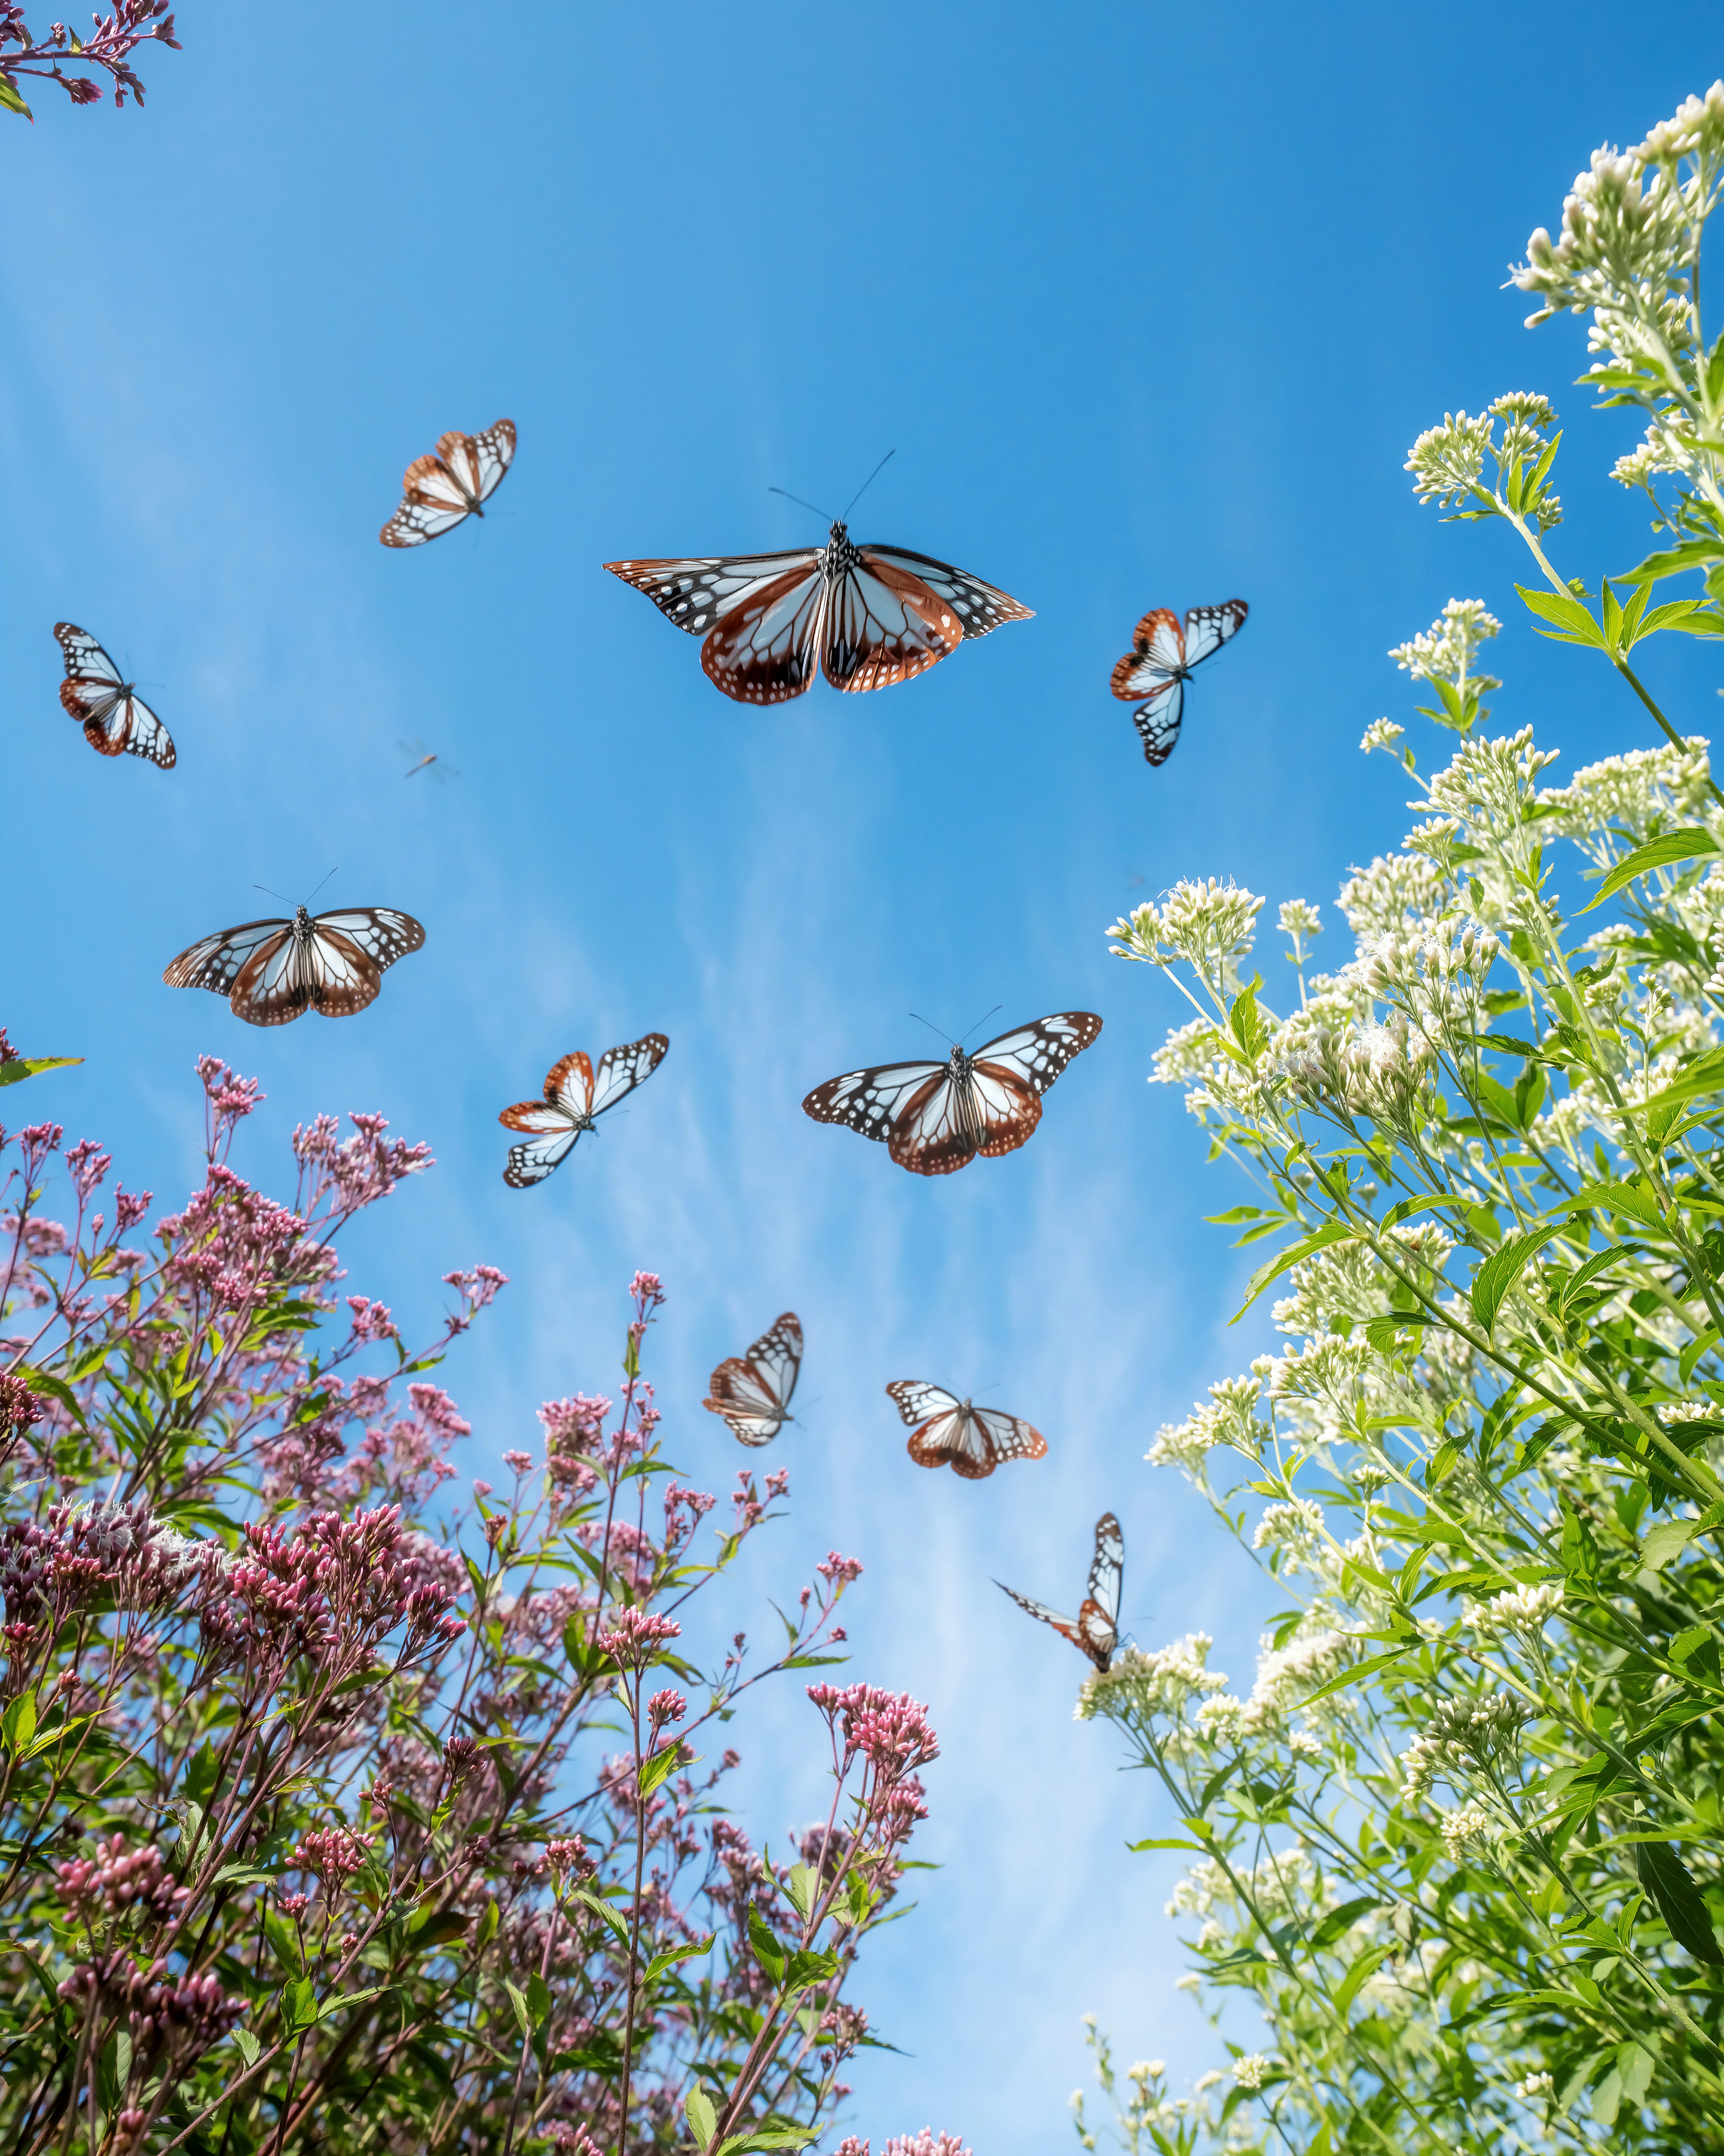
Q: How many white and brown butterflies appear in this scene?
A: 10